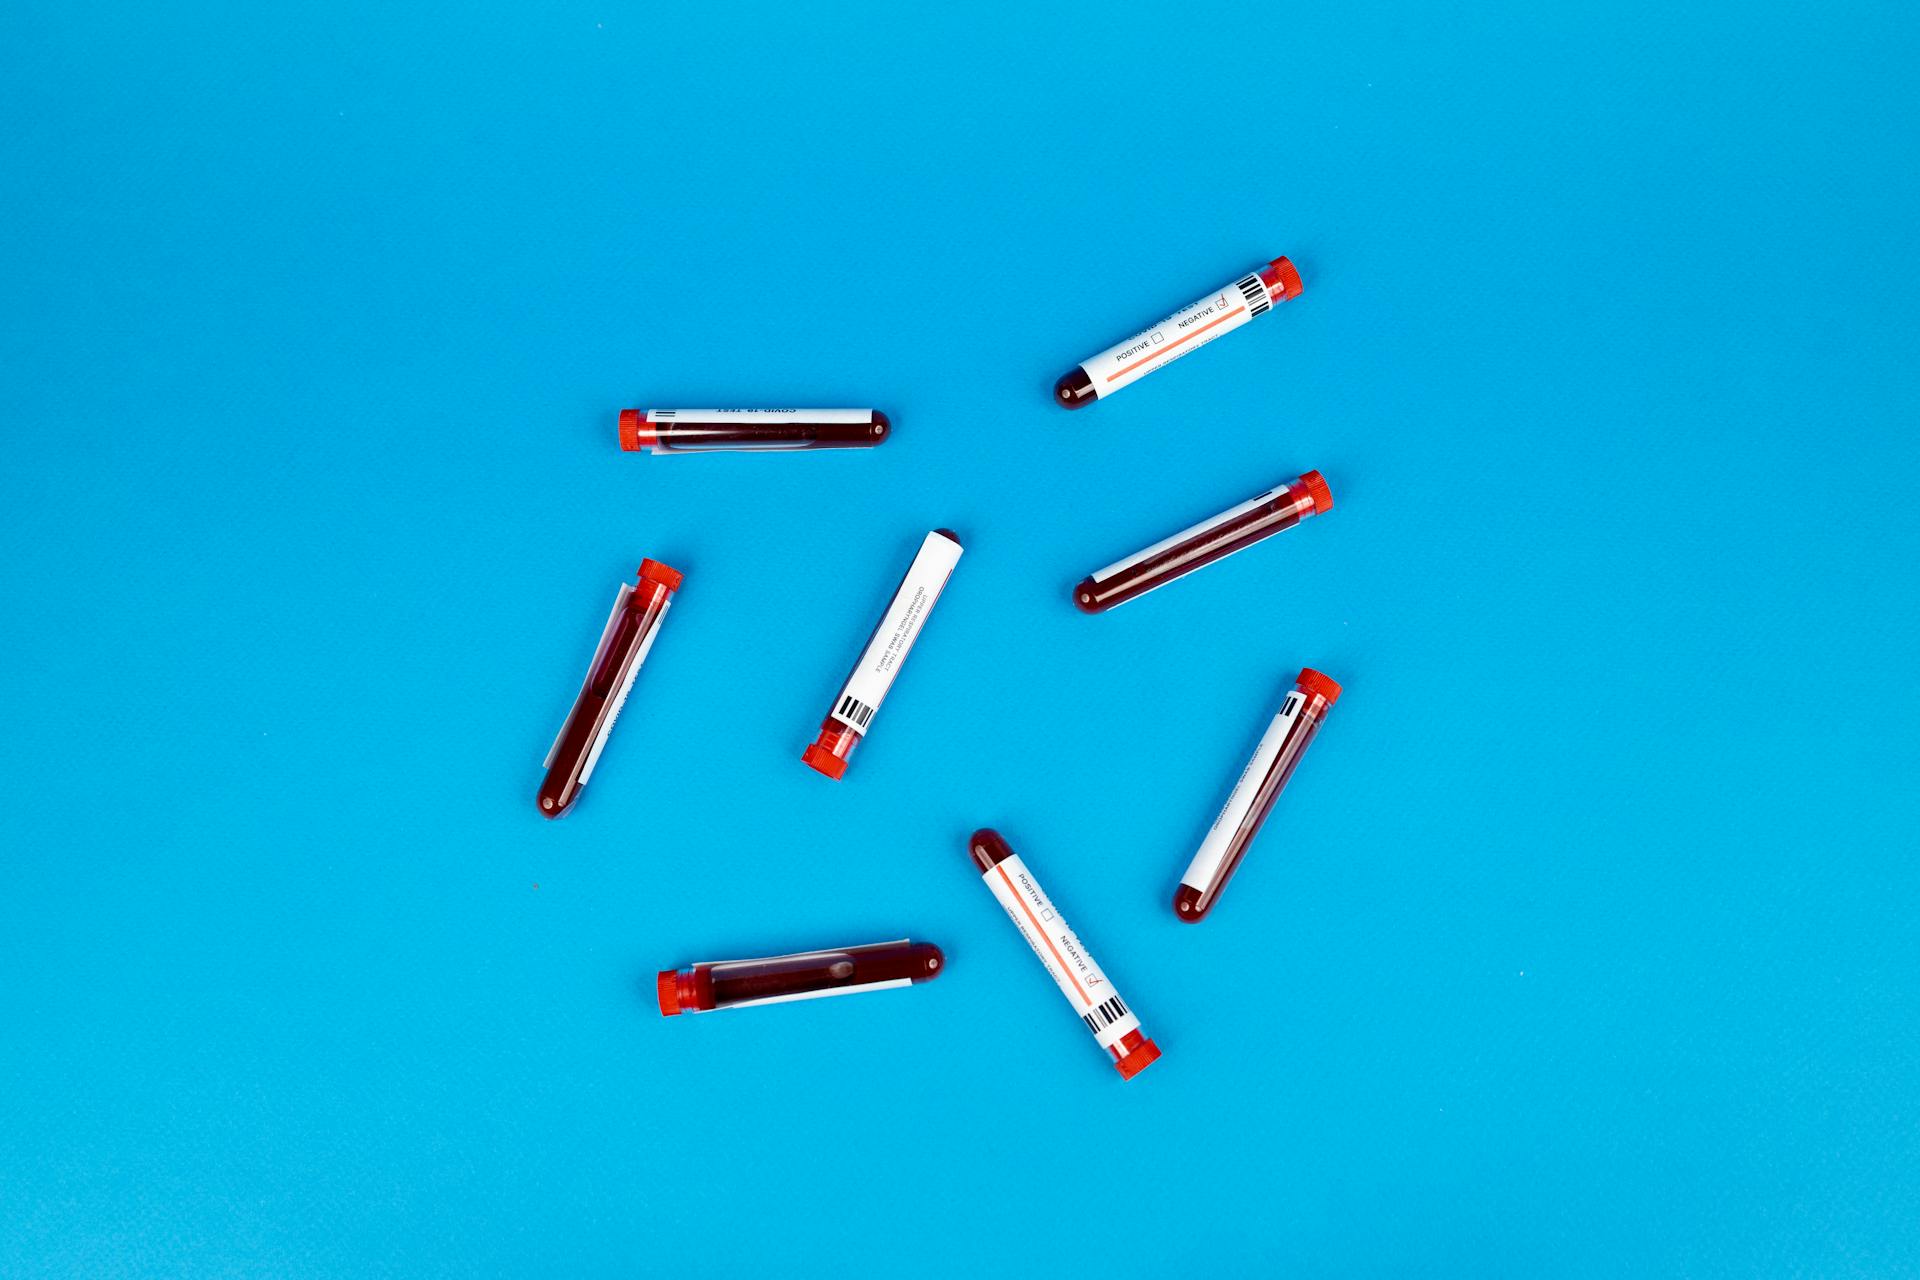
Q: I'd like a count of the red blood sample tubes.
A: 8